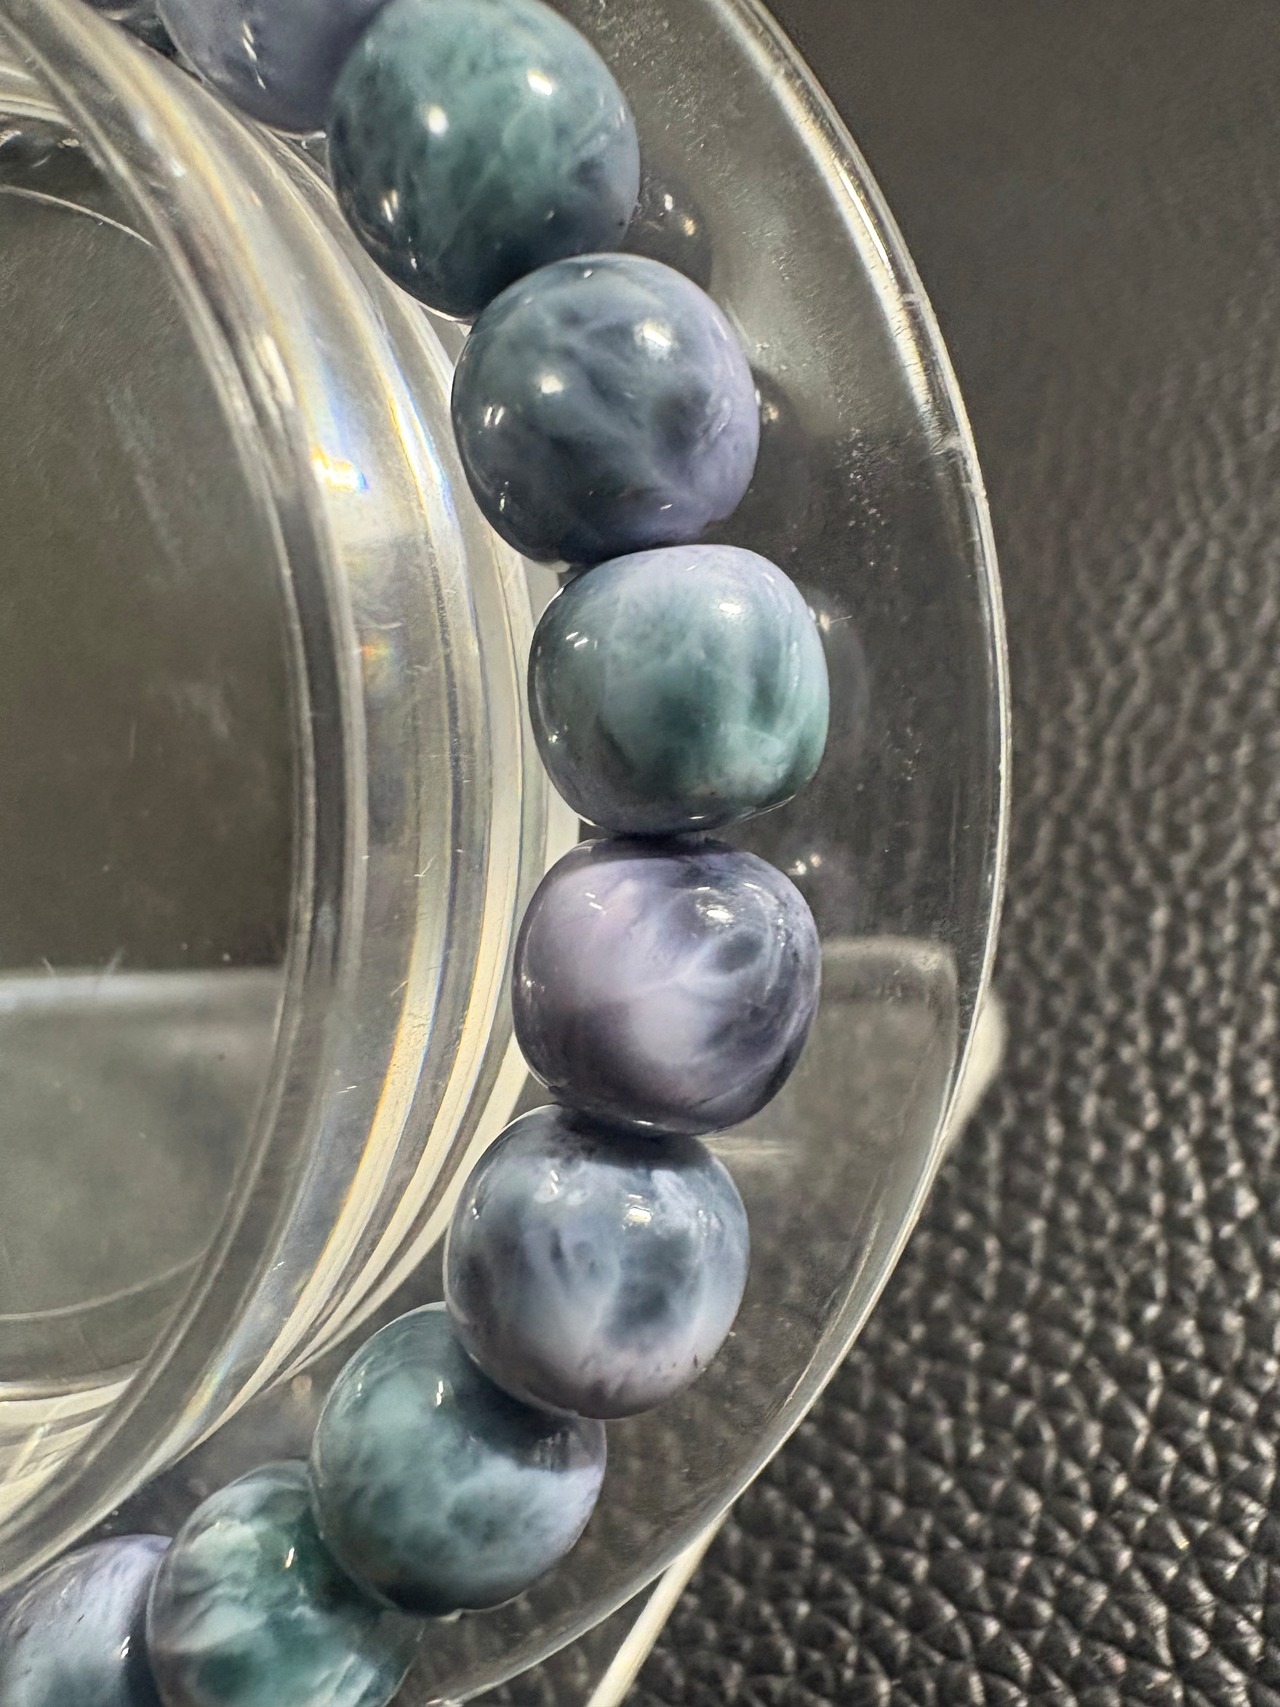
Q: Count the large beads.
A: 9